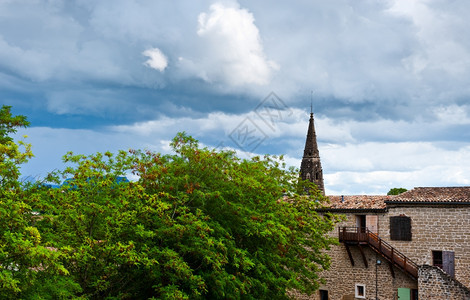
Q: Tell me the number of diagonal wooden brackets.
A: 3